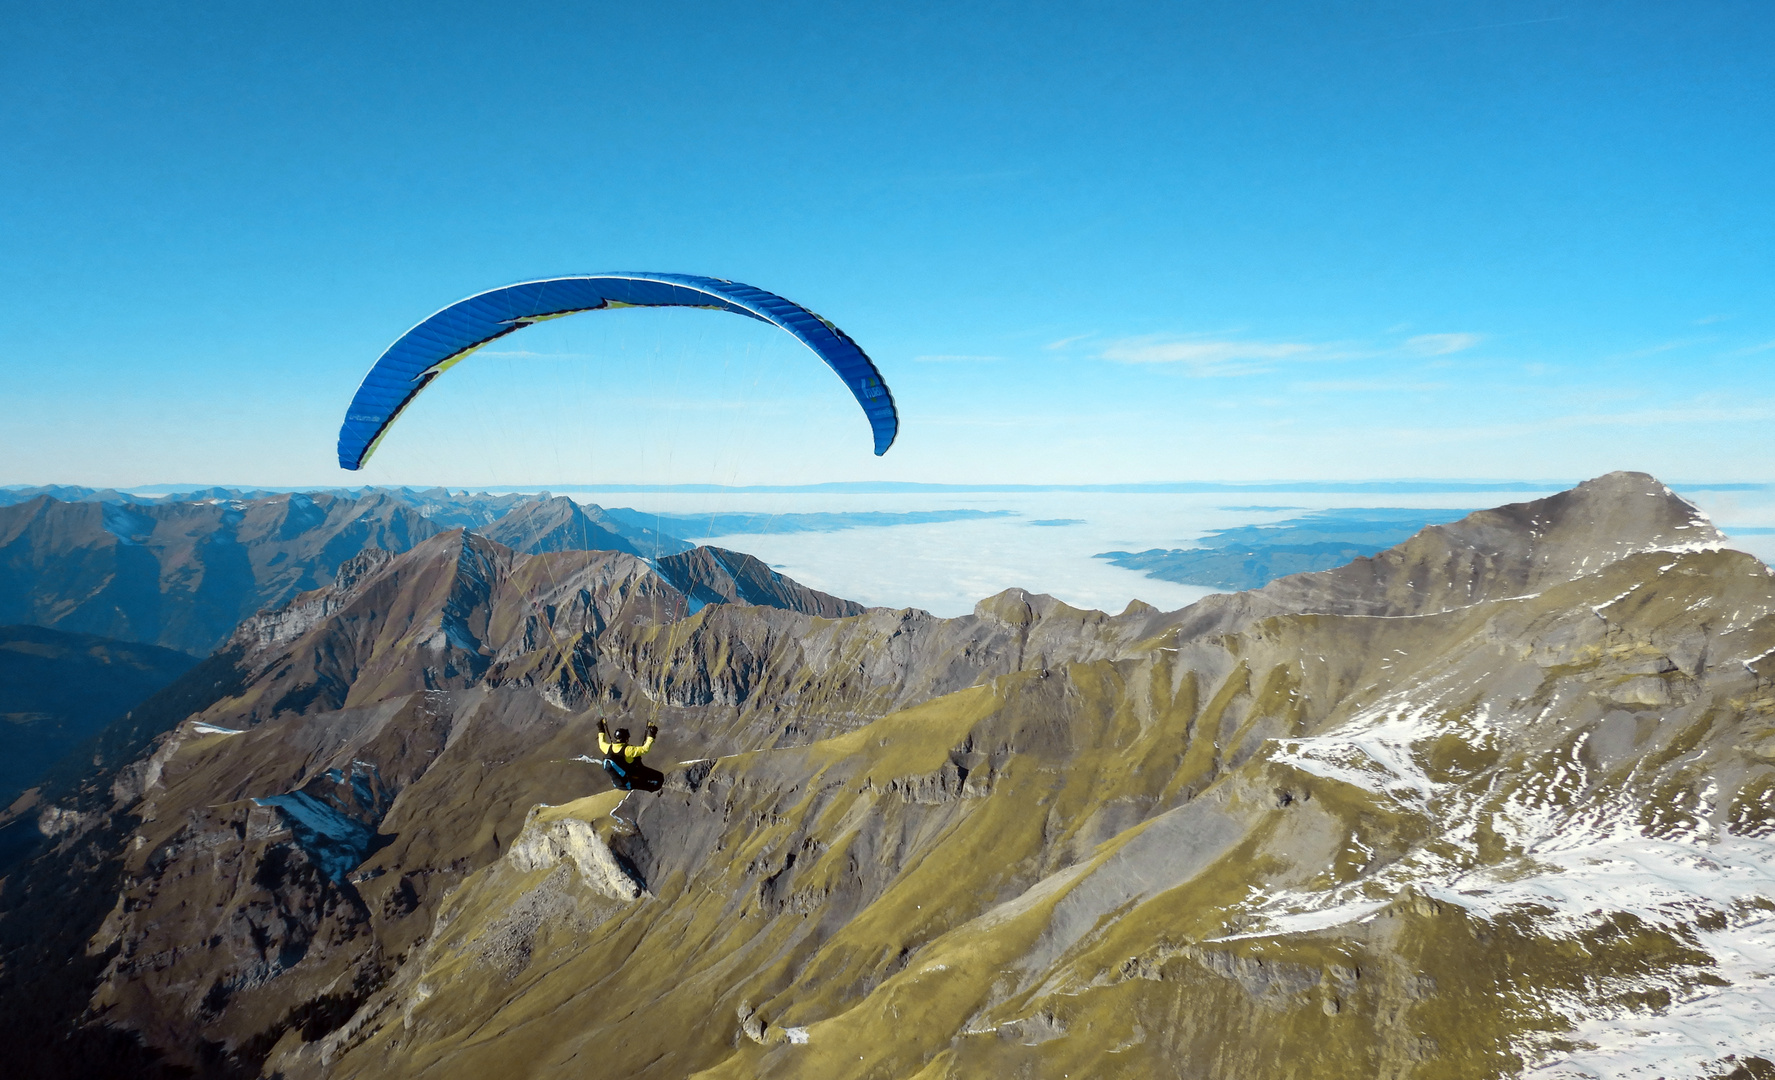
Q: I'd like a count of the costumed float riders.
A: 0